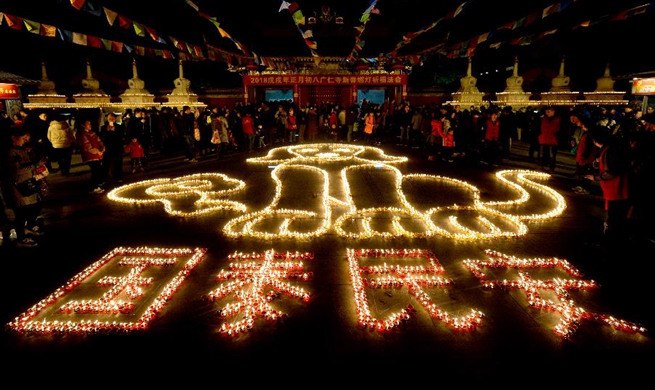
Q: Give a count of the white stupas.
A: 8